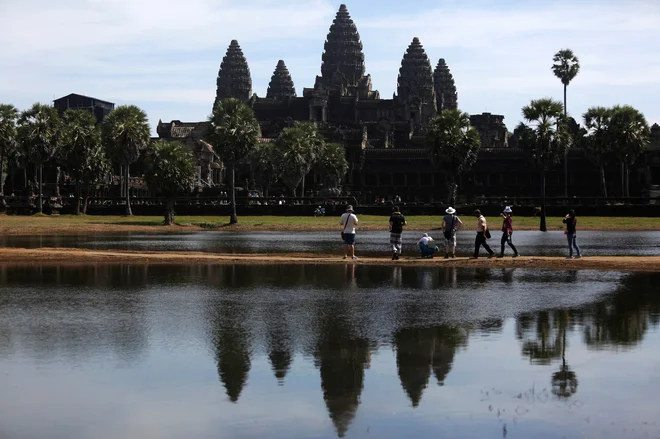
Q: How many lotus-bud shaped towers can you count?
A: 5